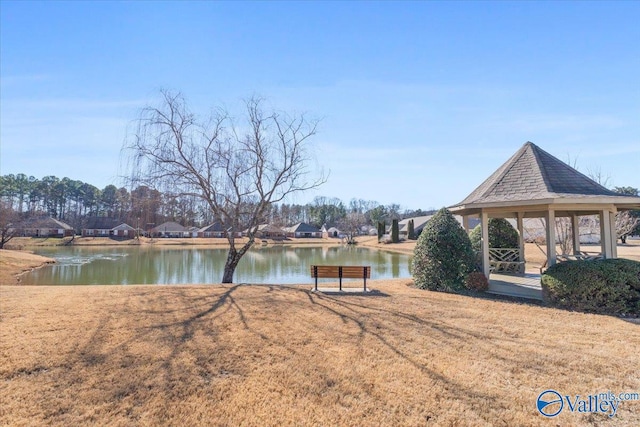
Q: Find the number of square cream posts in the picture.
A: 7